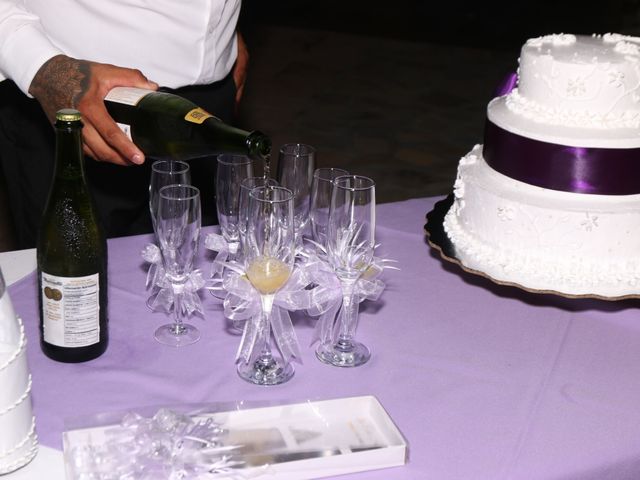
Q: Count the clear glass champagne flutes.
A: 8